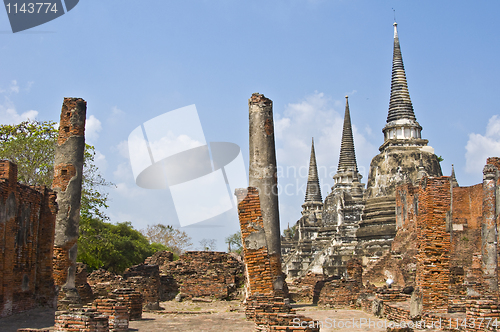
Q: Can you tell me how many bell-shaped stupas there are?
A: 3